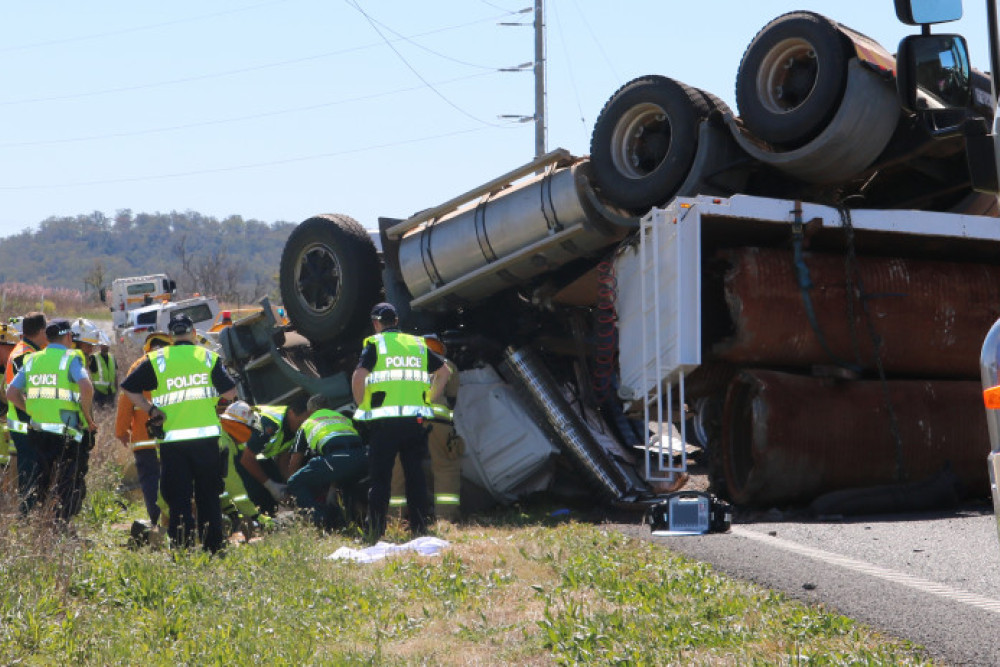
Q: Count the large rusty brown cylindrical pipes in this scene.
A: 2